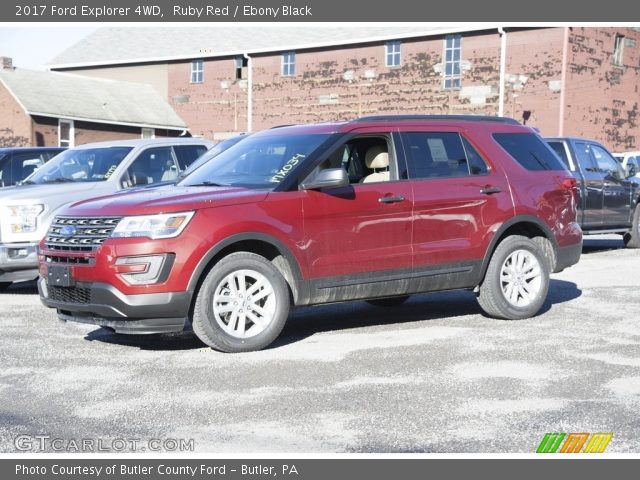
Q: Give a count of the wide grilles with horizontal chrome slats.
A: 1